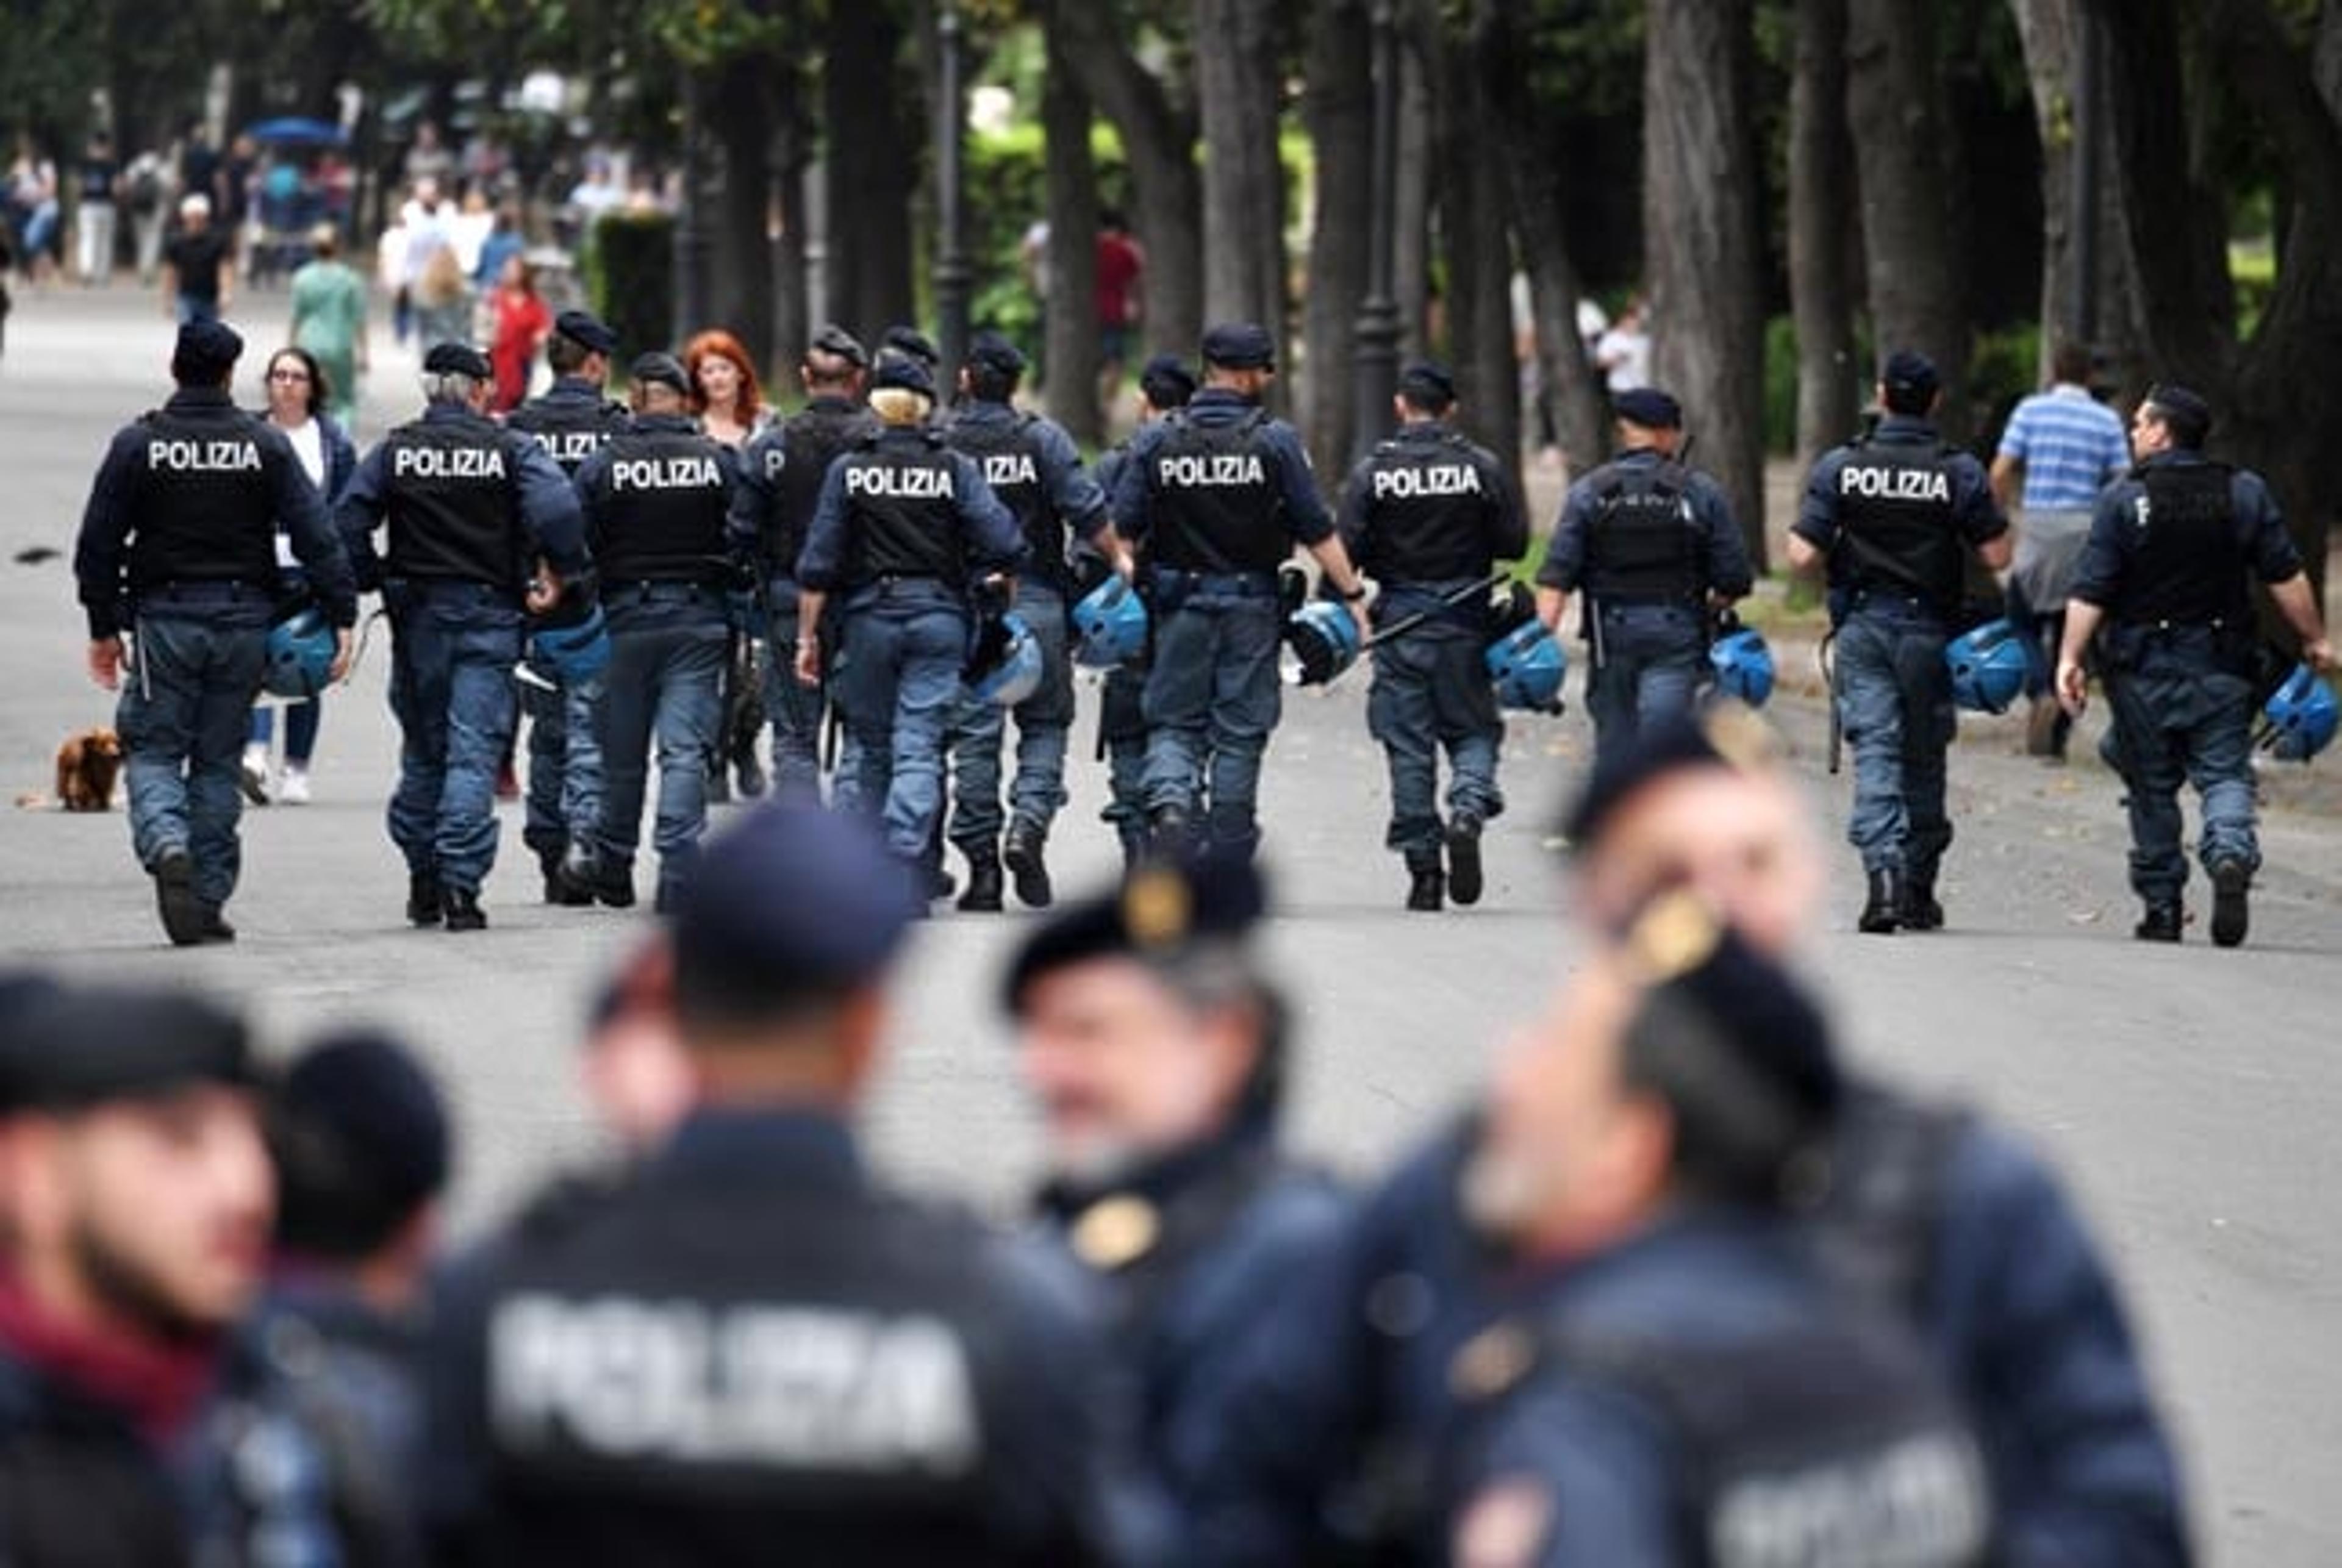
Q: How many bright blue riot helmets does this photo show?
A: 9